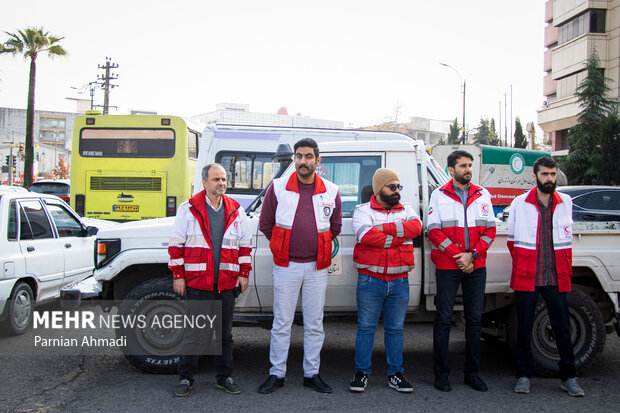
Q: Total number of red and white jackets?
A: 5